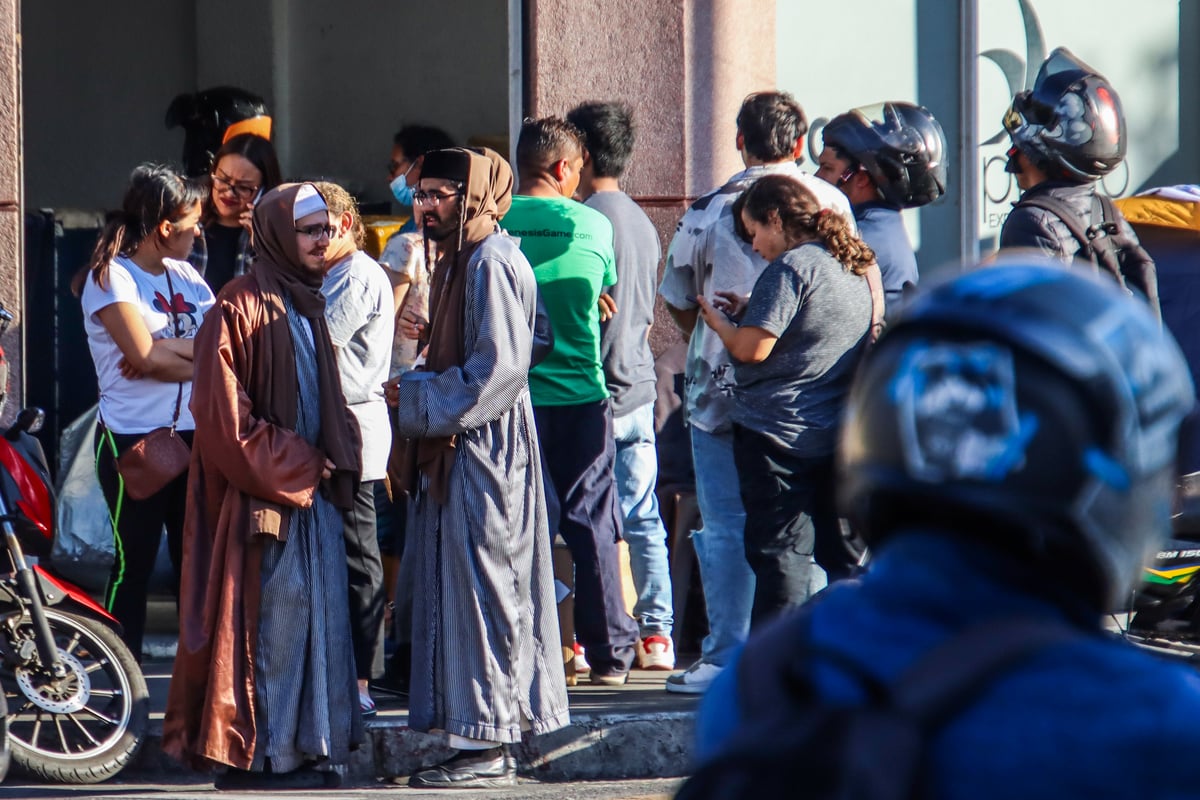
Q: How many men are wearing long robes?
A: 2